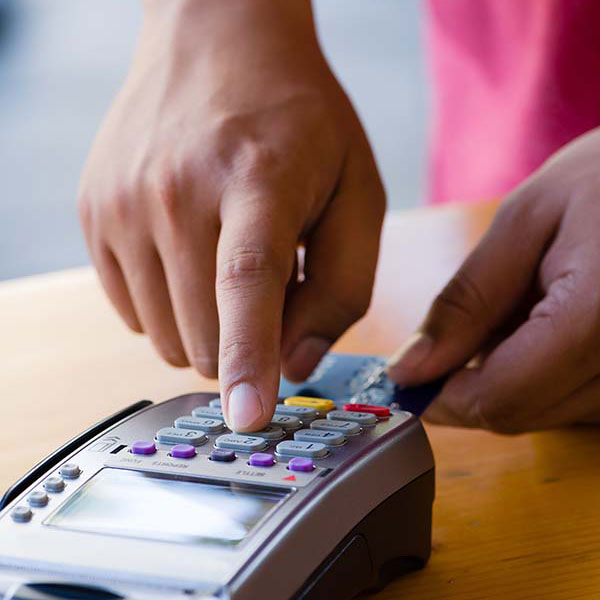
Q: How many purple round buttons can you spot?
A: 4